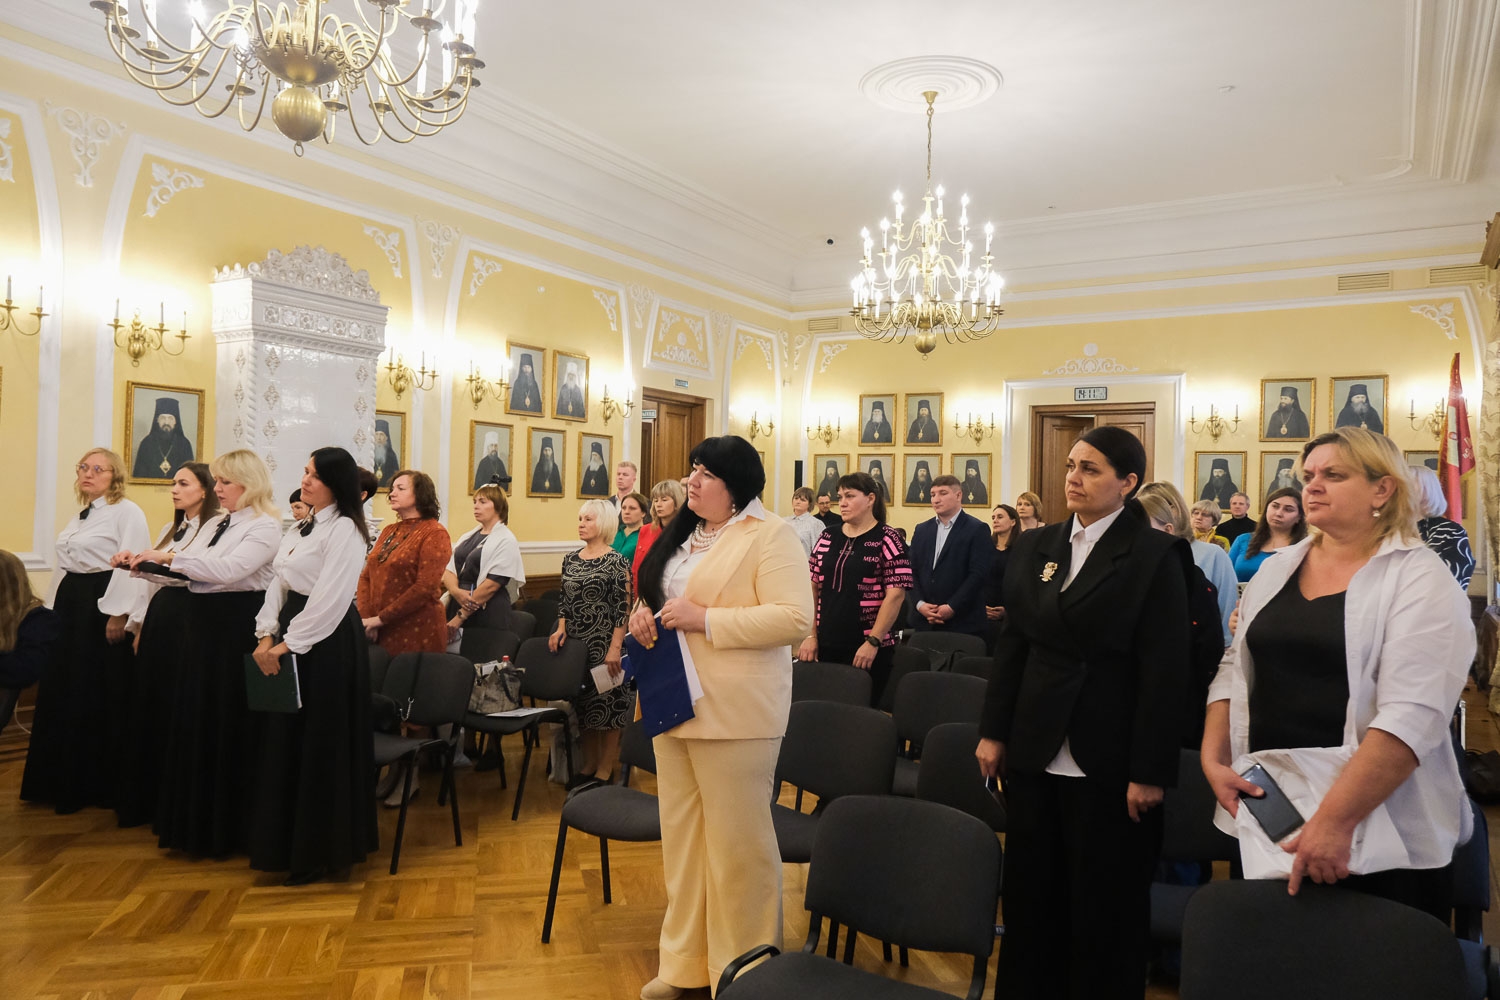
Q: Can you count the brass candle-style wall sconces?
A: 10